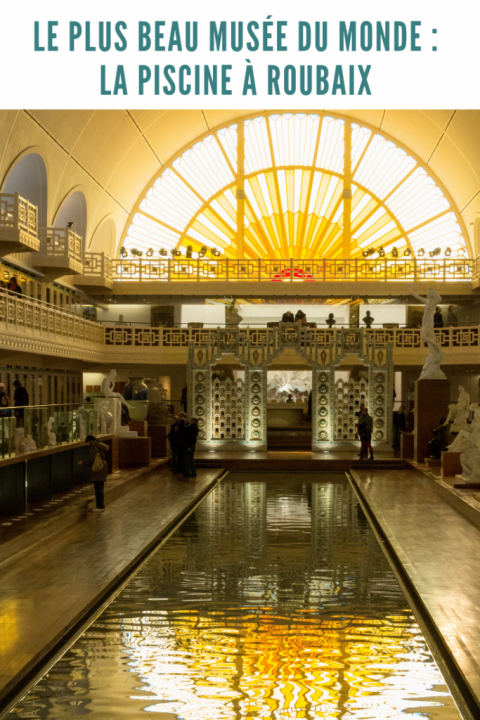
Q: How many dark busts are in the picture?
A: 2